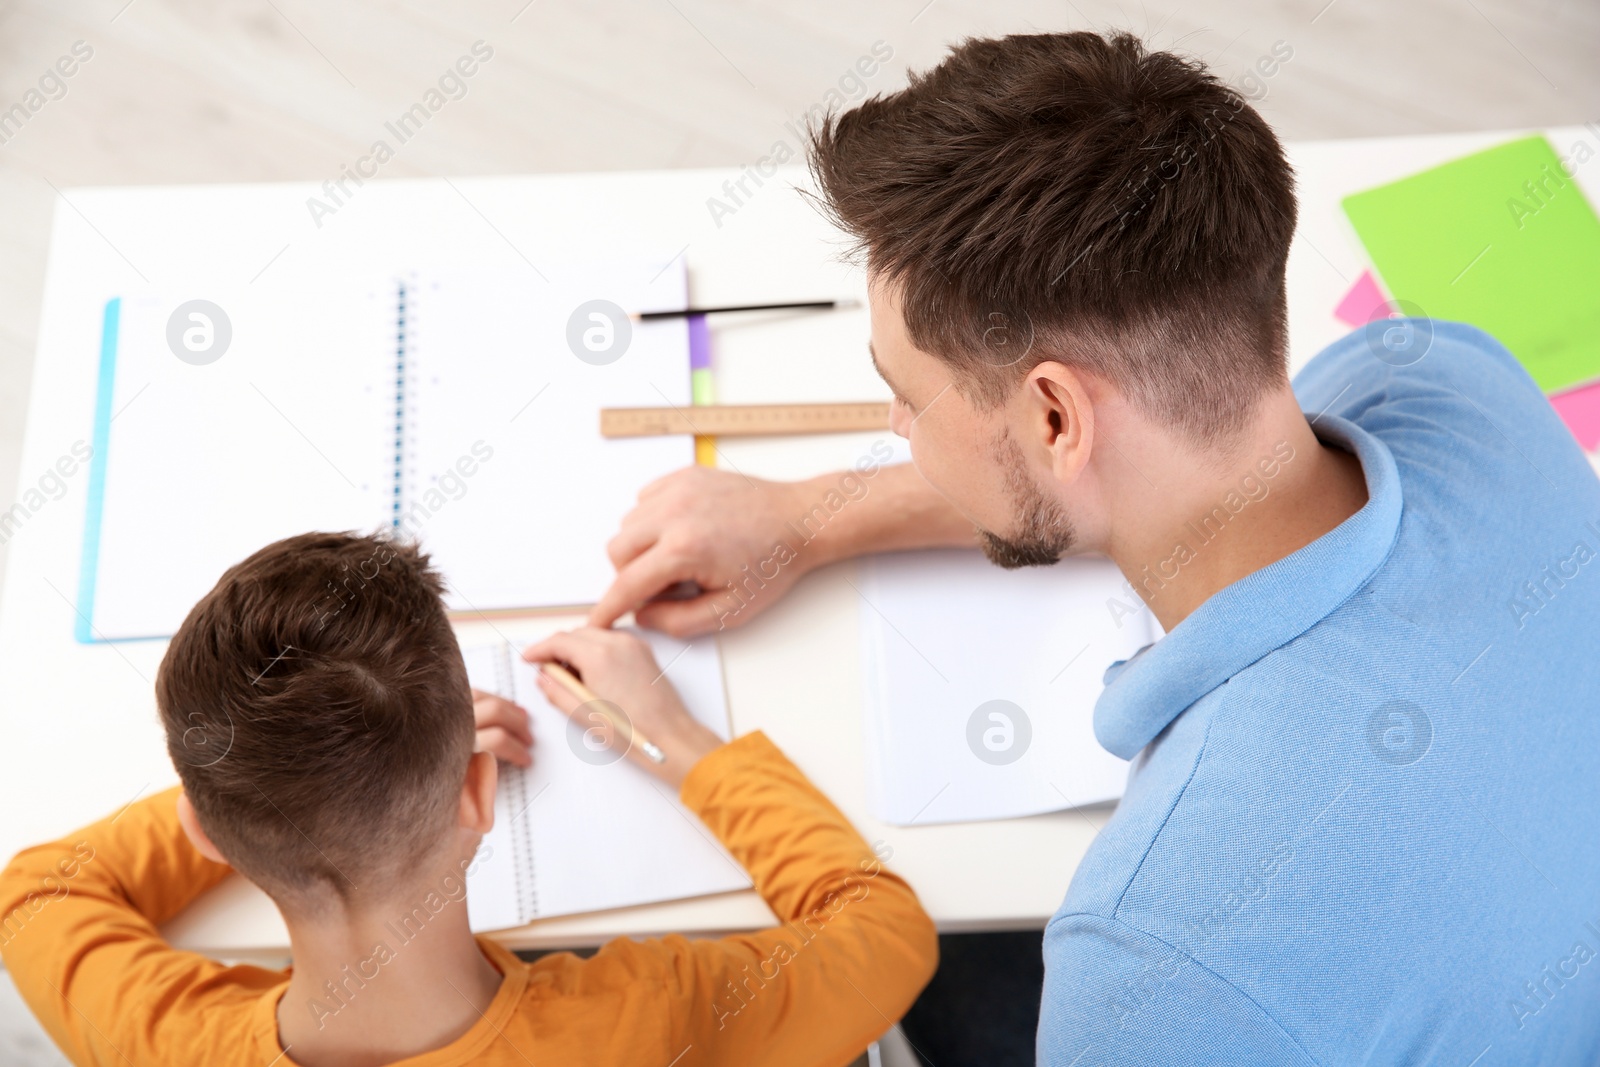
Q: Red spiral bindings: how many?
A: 0